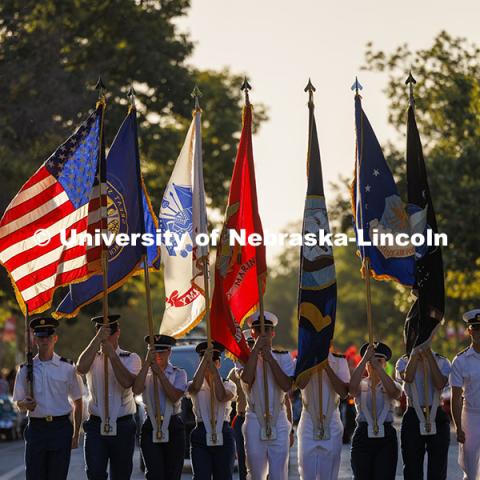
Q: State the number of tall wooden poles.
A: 7